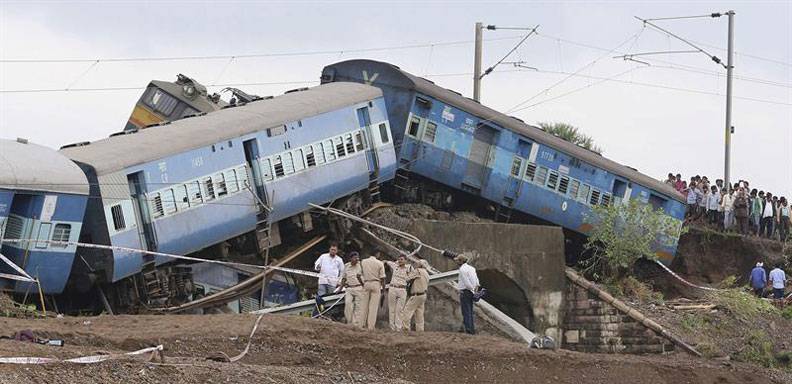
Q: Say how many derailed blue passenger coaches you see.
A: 3